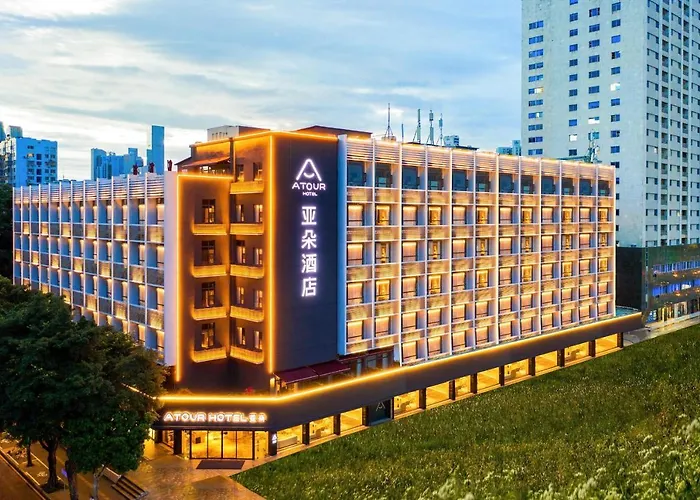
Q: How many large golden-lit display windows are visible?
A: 11